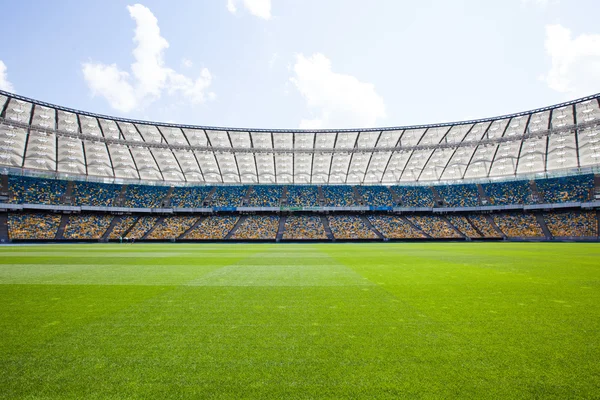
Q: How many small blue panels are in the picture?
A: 2